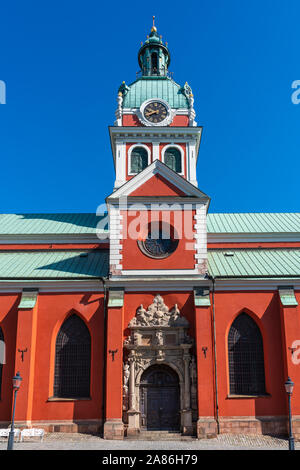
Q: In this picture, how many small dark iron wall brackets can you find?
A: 4